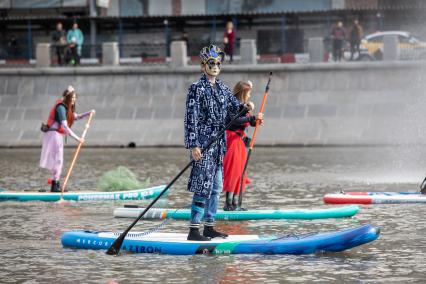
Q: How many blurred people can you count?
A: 5